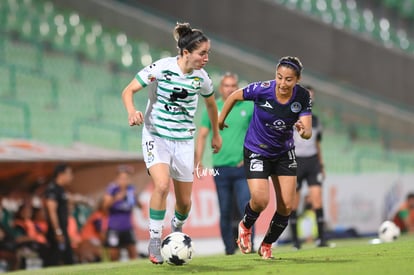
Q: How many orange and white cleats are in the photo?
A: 2